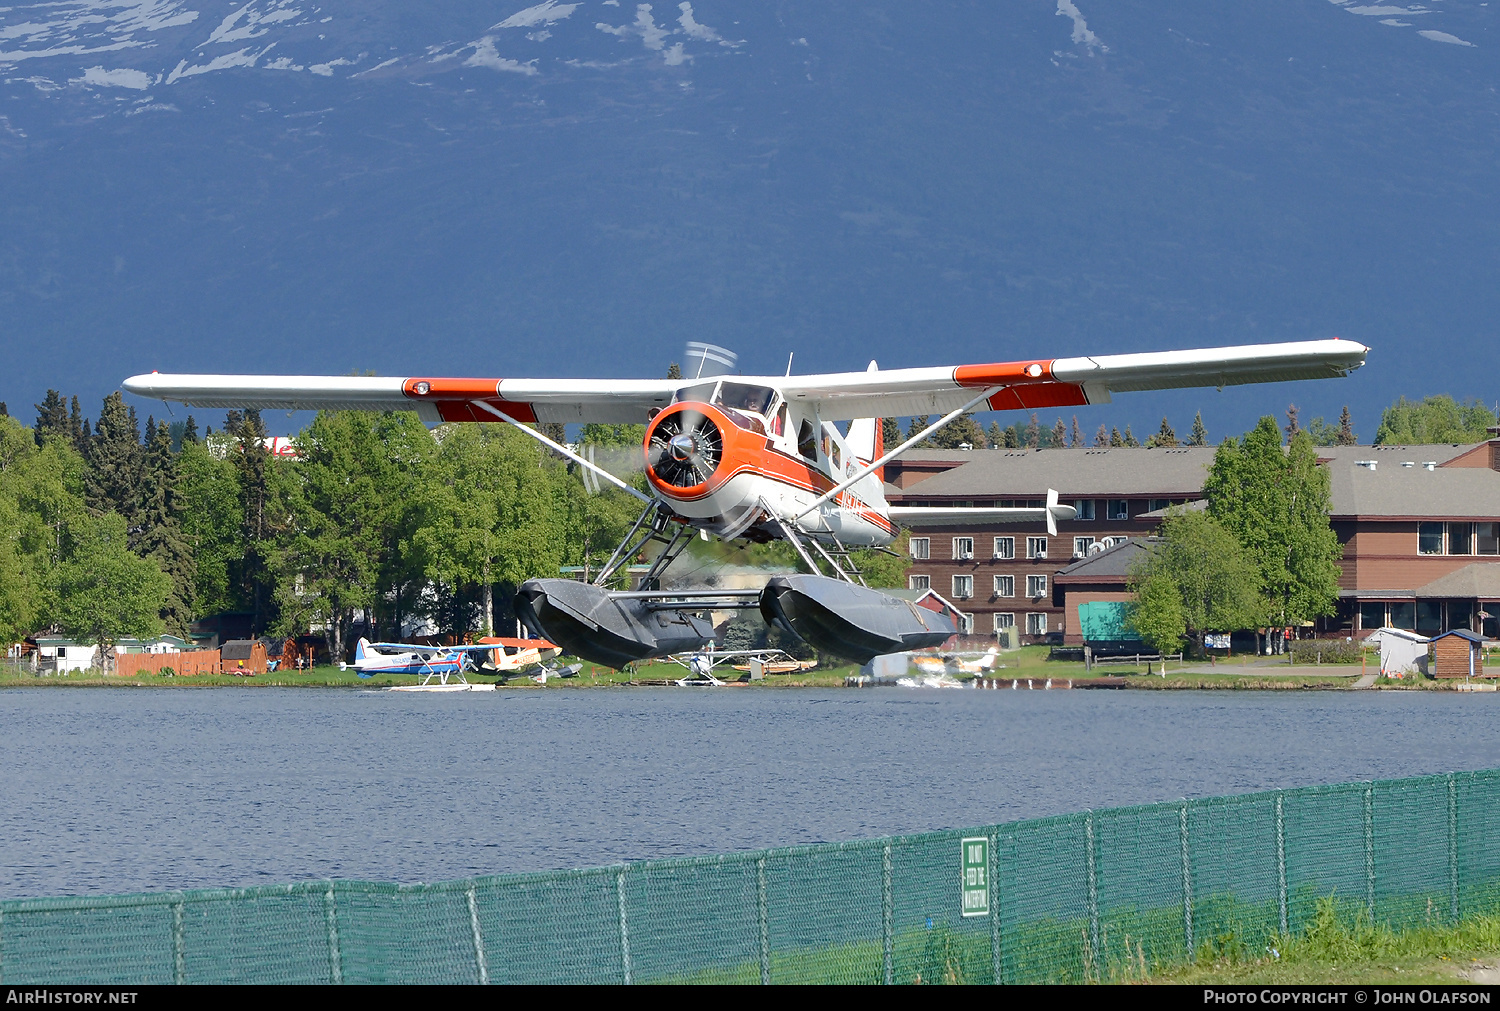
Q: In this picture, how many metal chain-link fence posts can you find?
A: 12